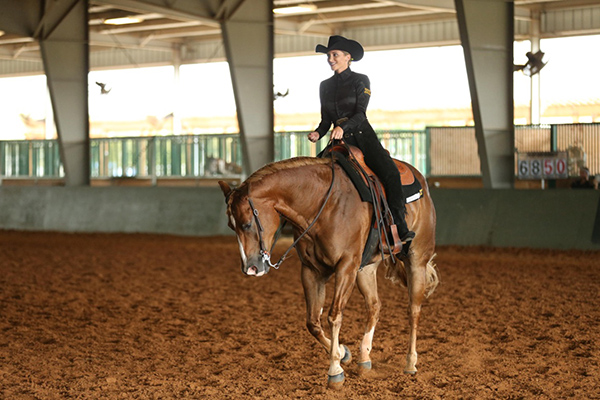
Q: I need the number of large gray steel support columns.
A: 3